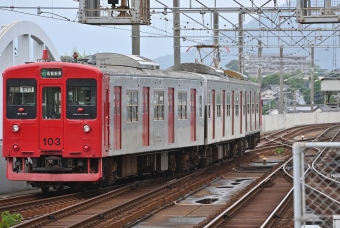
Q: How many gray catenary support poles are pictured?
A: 7